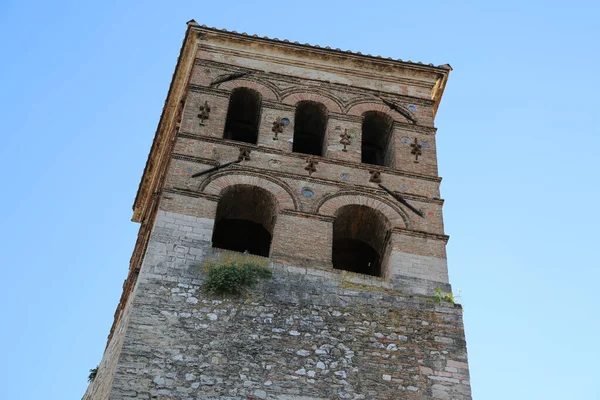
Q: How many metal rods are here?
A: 4